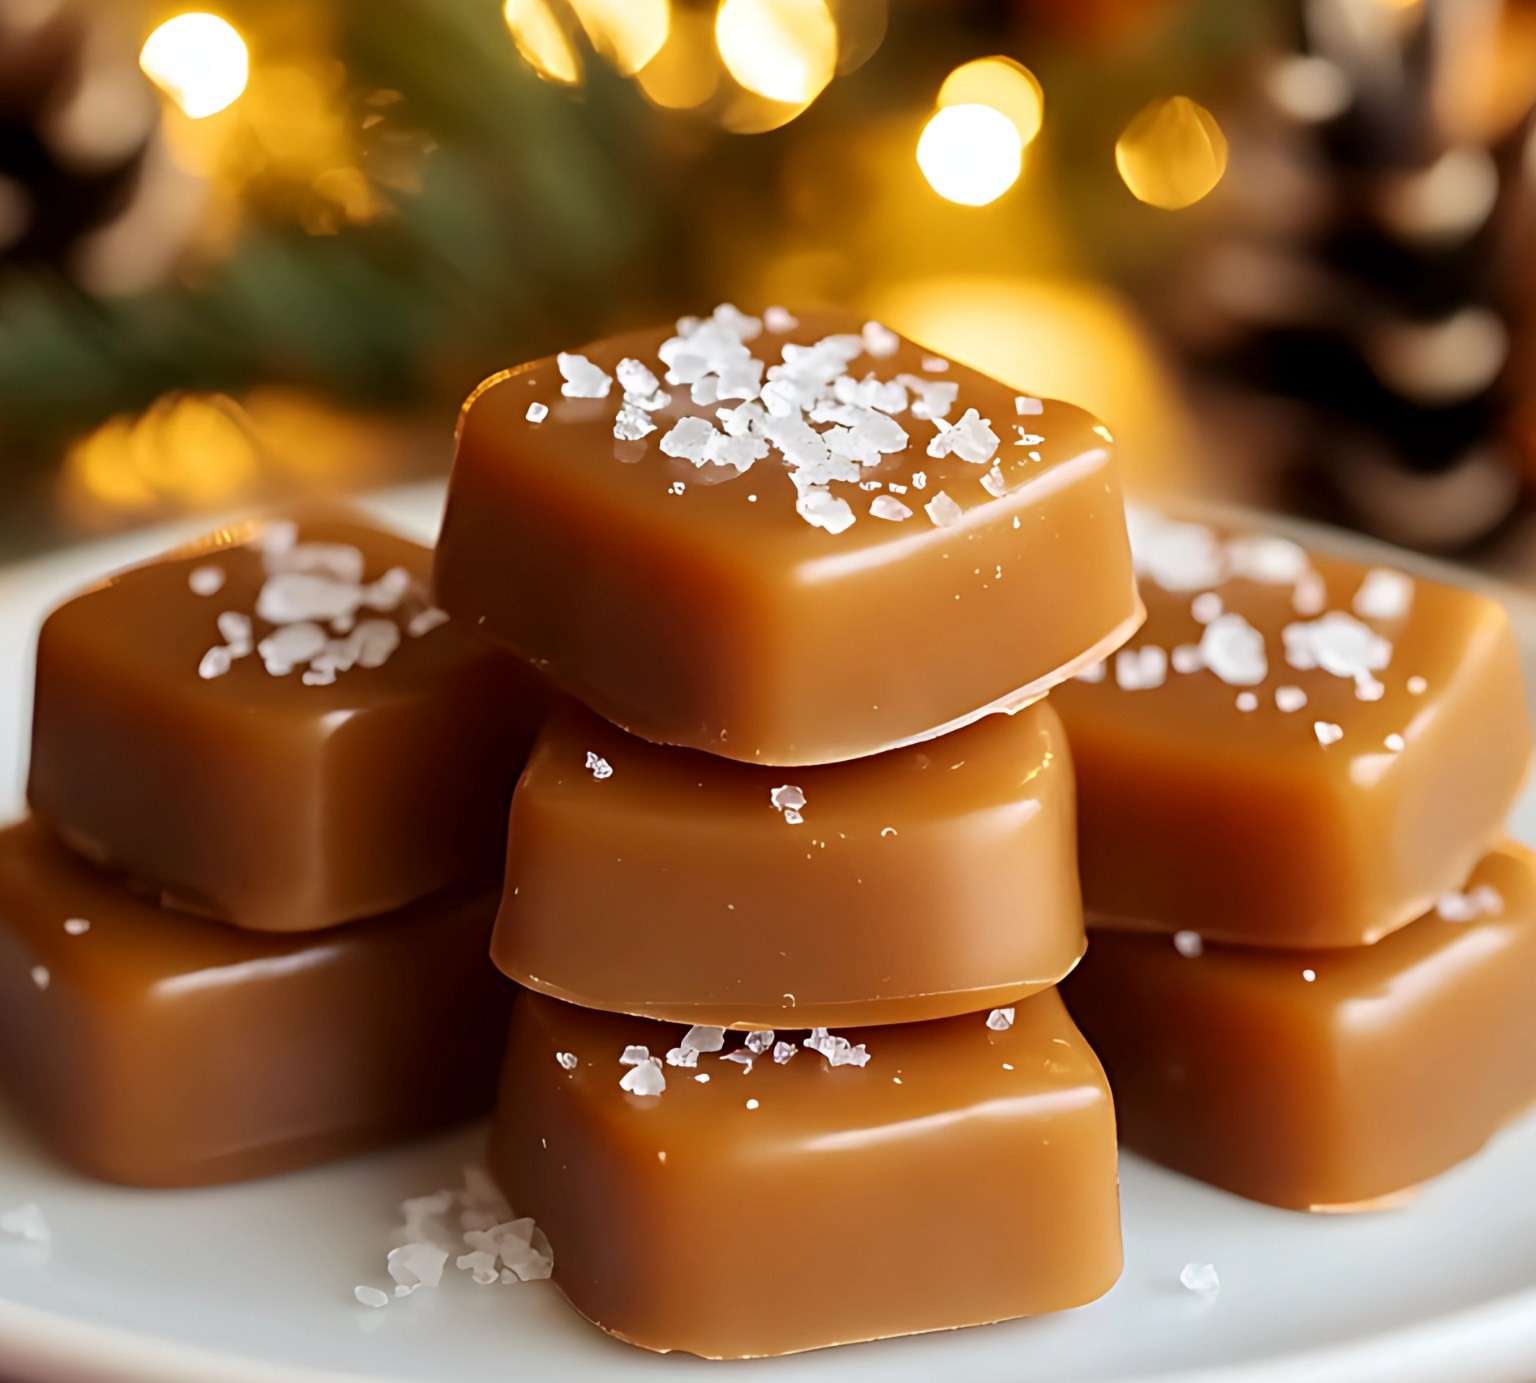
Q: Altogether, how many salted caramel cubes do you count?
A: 7